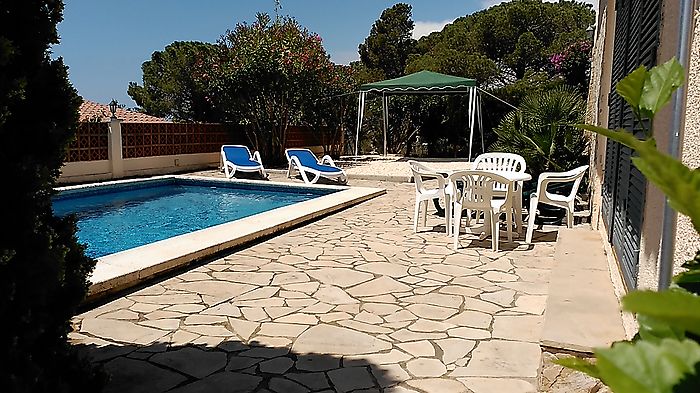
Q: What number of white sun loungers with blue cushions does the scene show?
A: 2